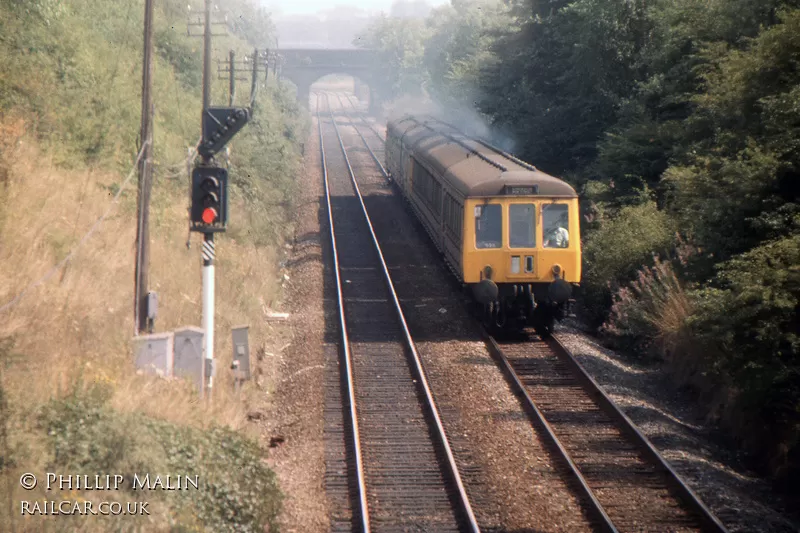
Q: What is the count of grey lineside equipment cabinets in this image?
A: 3